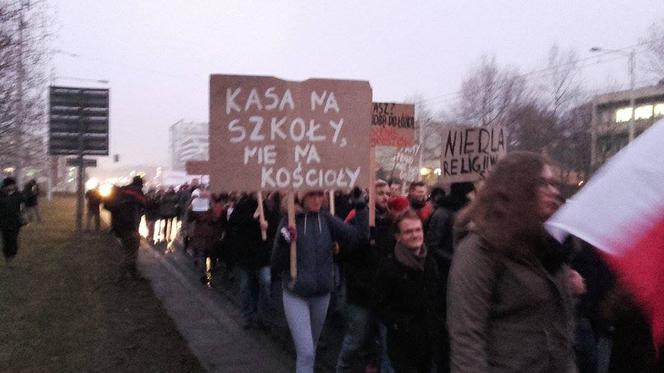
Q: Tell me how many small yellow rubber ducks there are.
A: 0